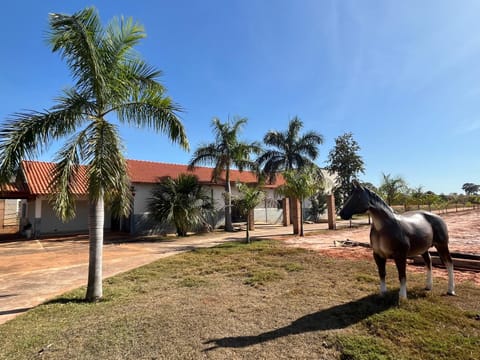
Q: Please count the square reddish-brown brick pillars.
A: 4